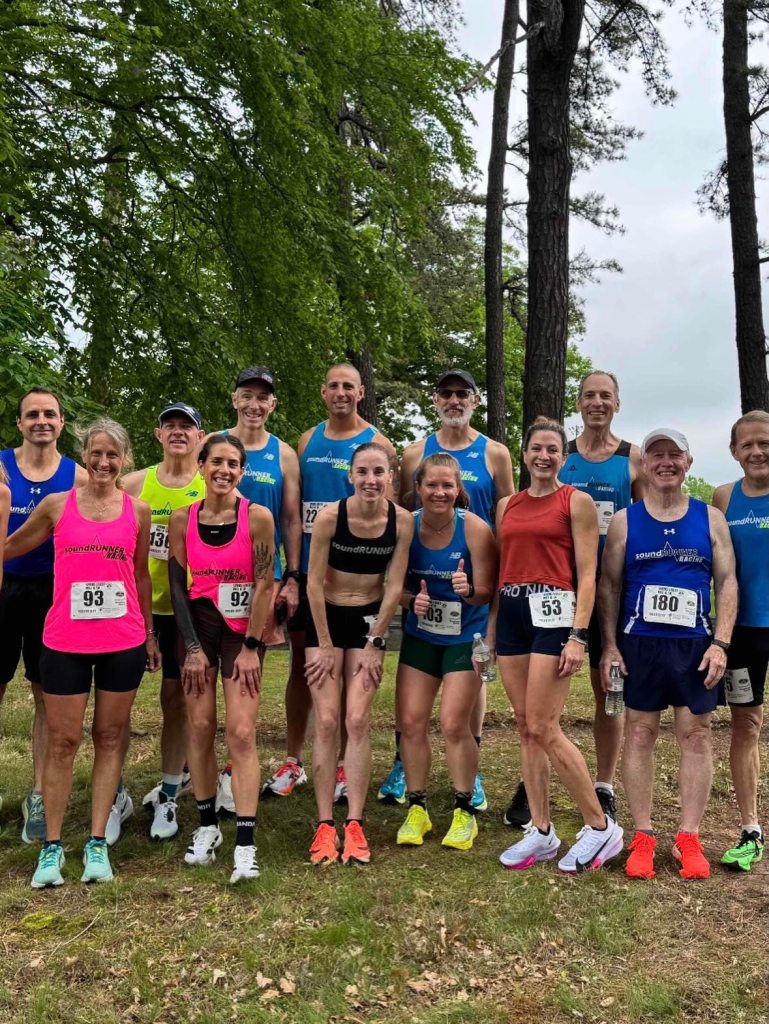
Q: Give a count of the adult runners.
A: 13